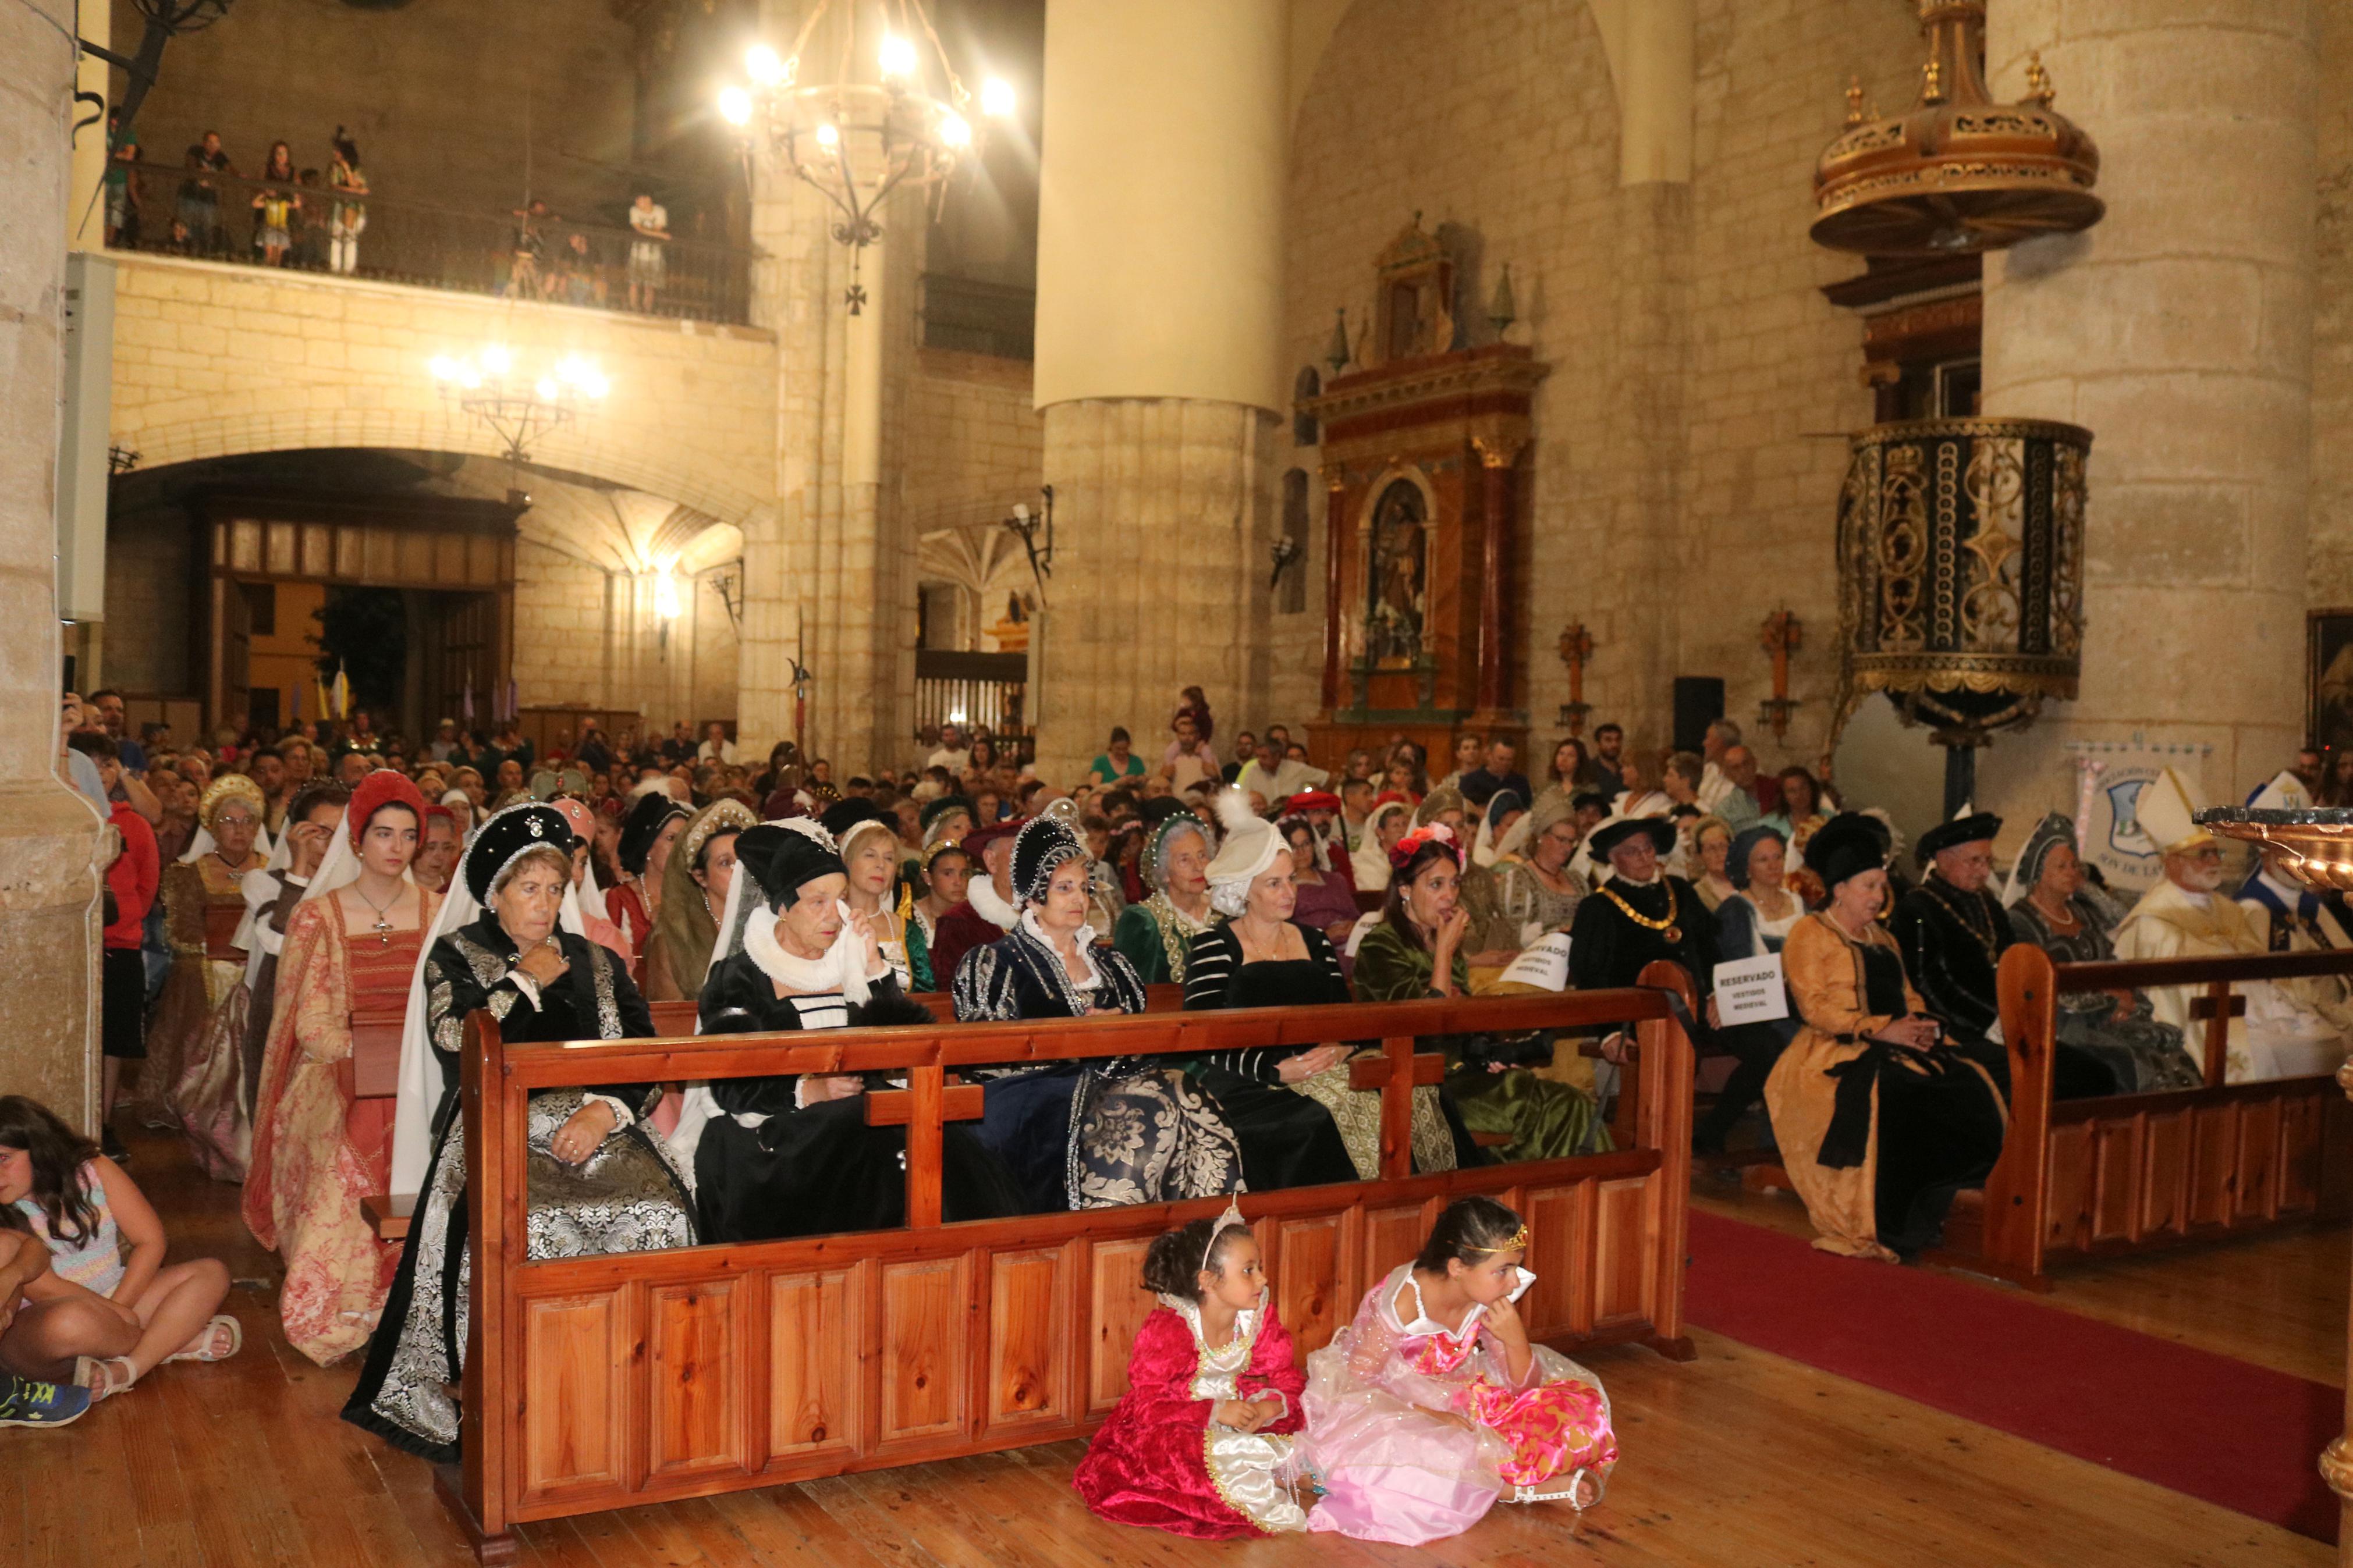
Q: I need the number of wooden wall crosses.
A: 2